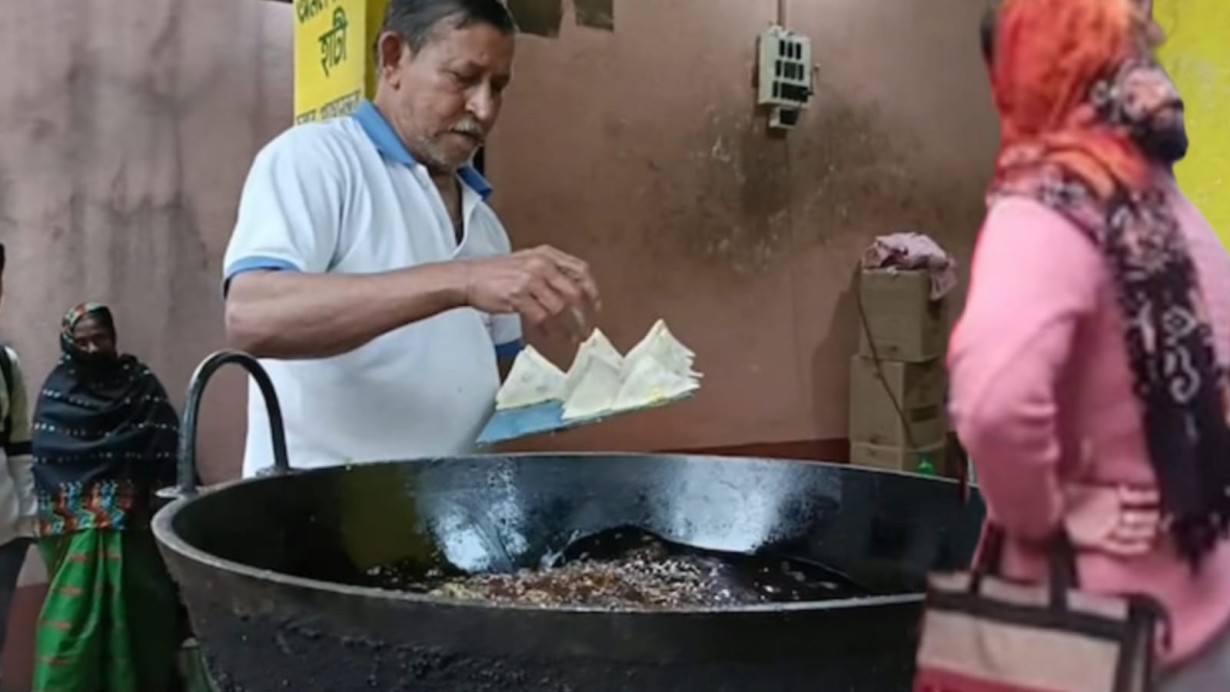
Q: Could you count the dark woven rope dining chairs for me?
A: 0